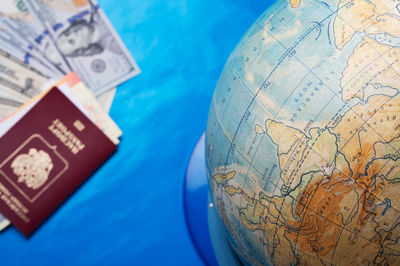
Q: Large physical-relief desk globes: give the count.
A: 1